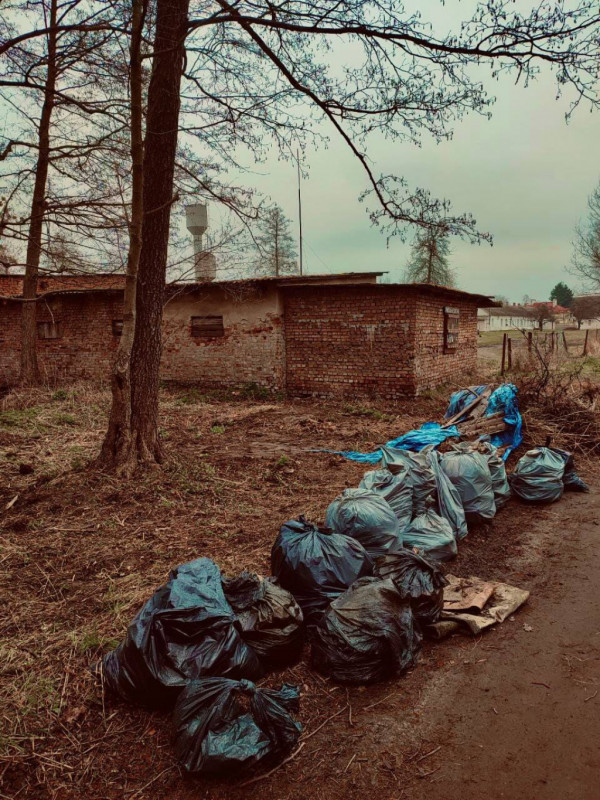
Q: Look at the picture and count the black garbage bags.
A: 6